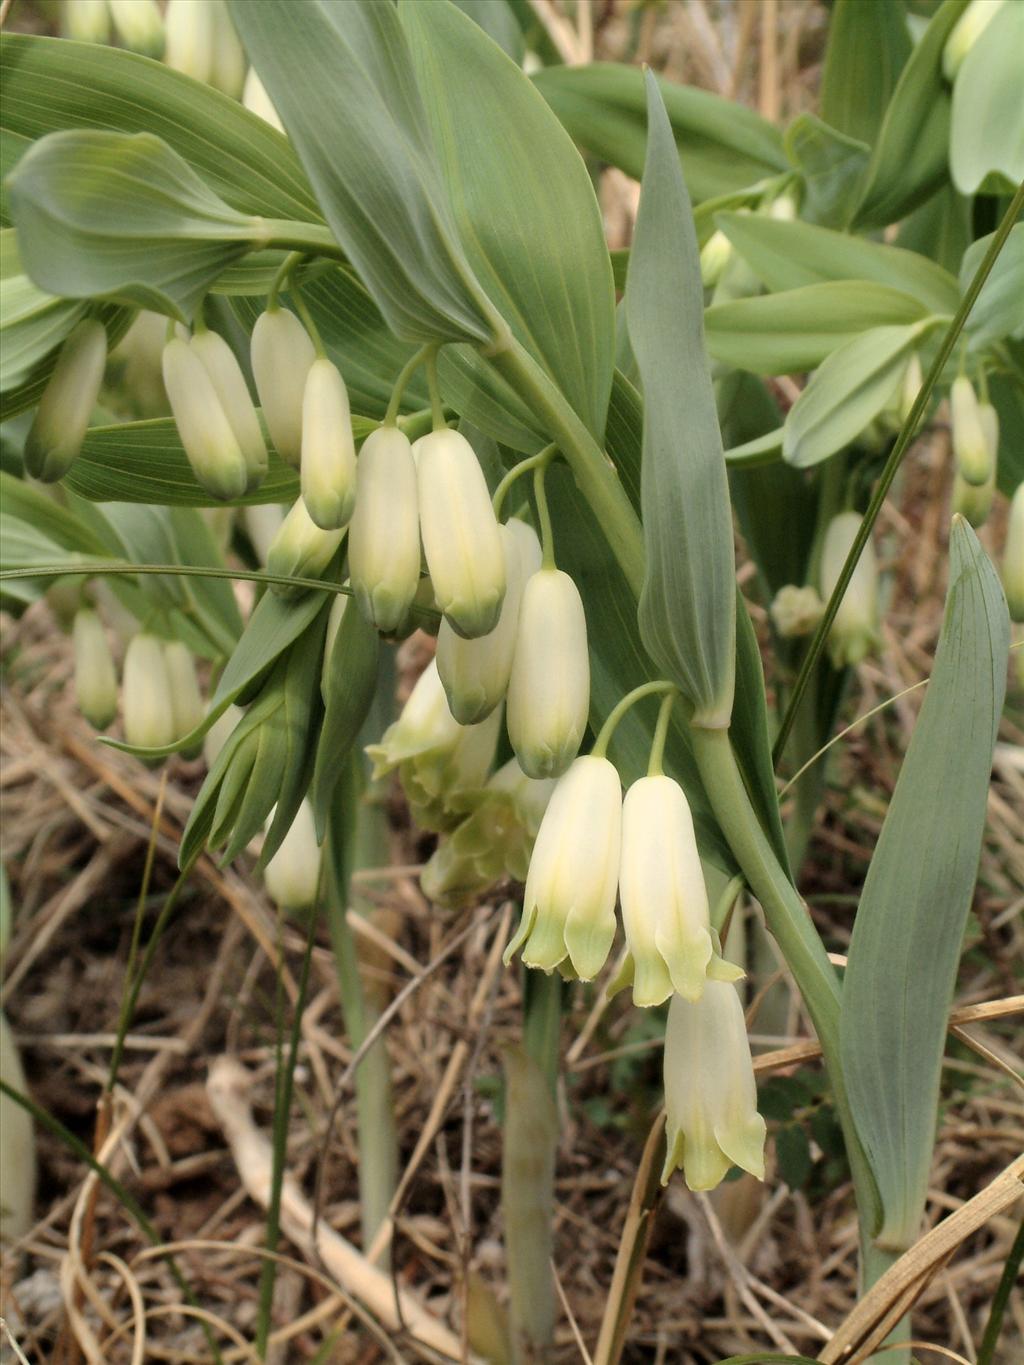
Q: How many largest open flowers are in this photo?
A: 3